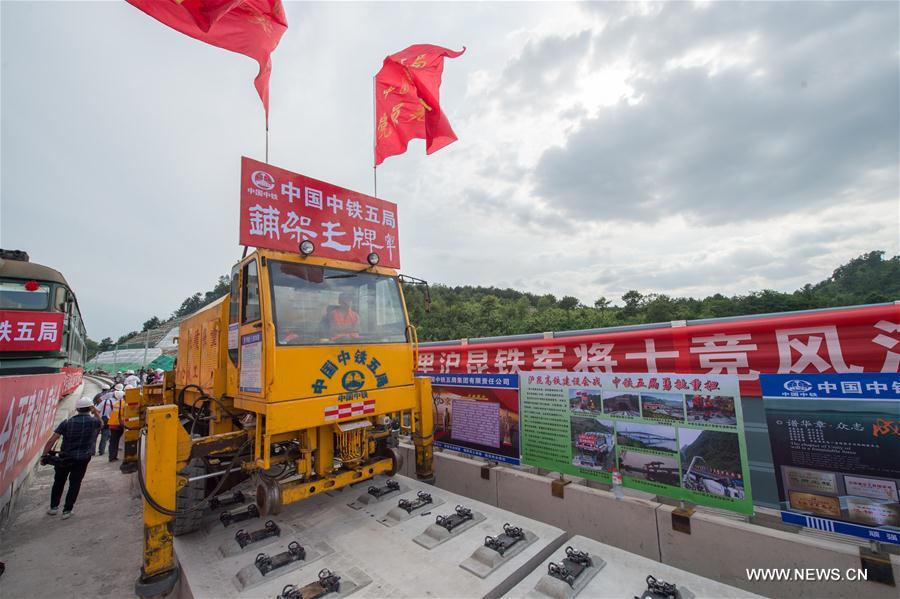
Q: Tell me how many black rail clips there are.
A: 11